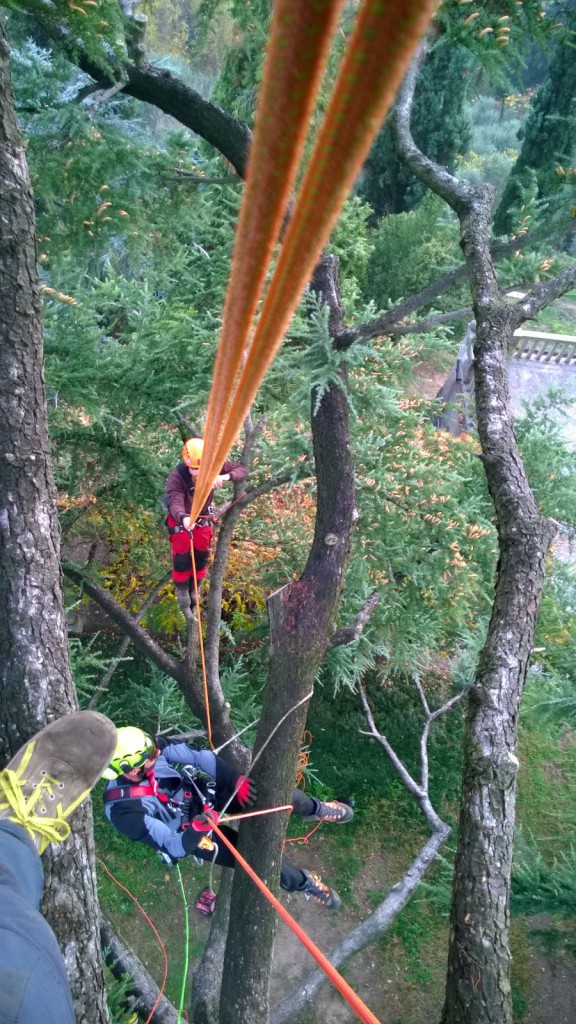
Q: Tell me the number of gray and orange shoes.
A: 2